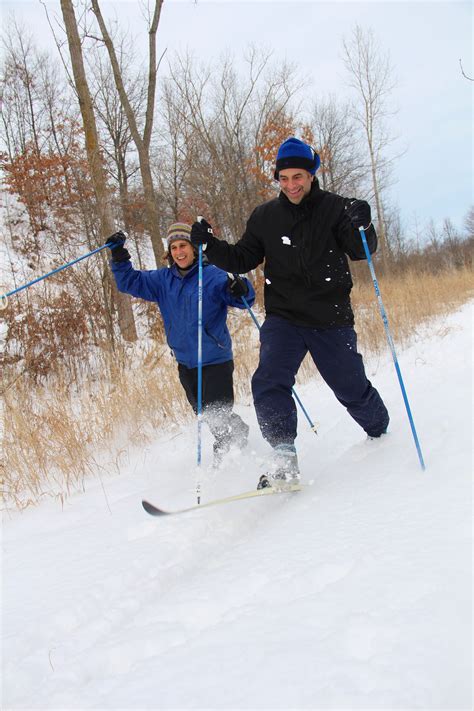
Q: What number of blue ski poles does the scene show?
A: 4